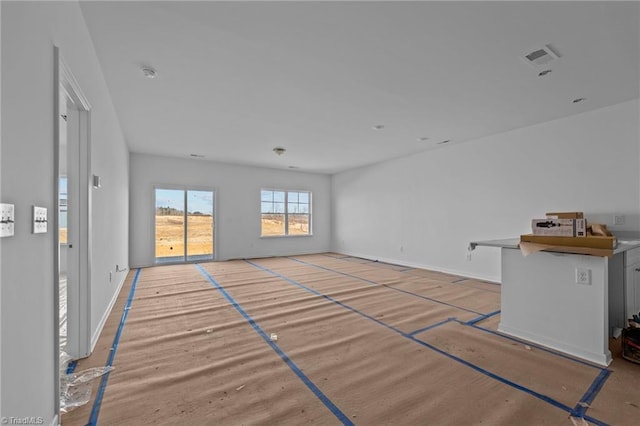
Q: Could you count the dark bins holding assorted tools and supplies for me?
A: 1